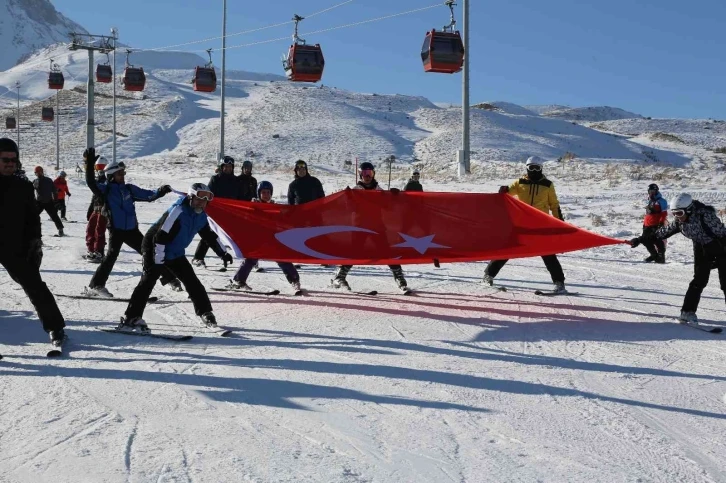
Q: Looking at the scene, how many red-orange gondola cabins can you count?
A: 8